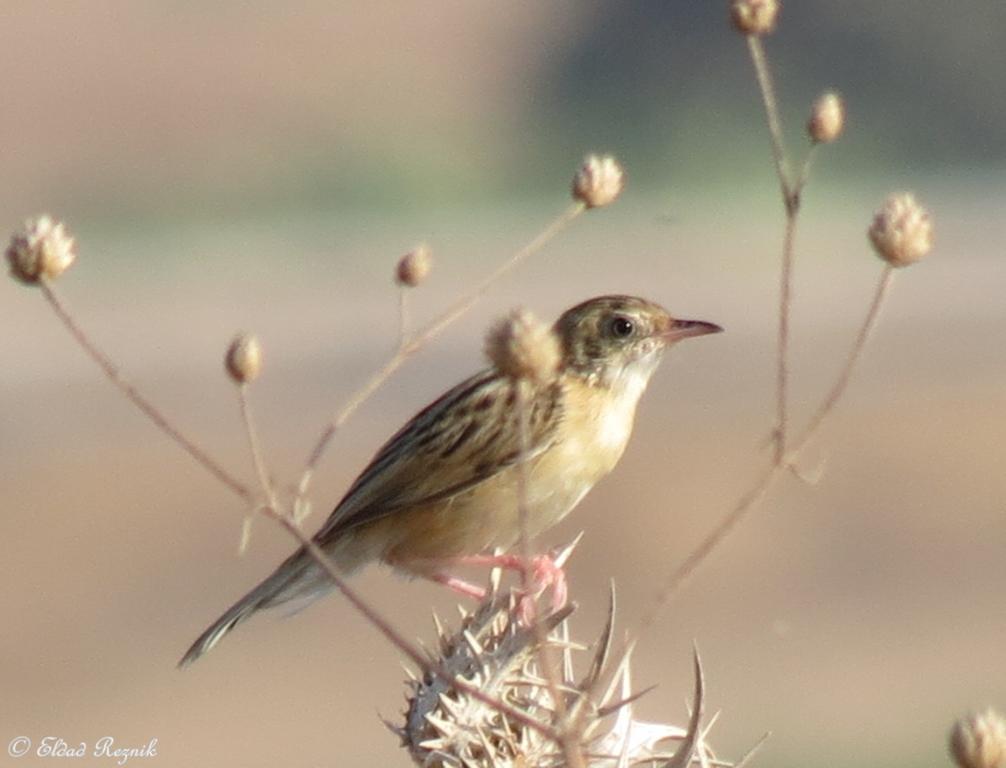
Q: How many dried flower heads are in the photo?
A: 9